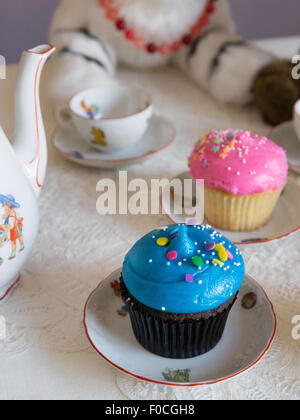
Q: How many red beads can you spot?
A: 12